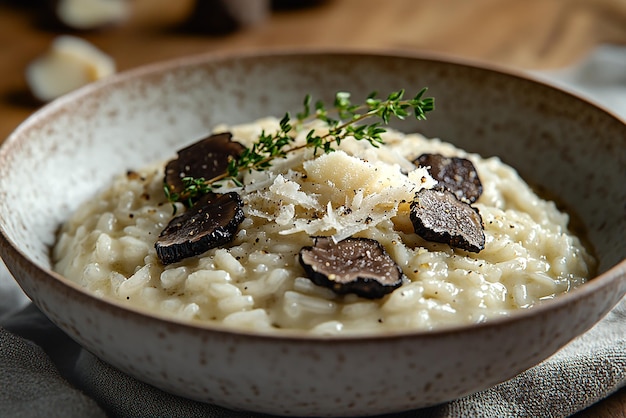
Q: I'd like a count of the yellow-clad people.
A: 0